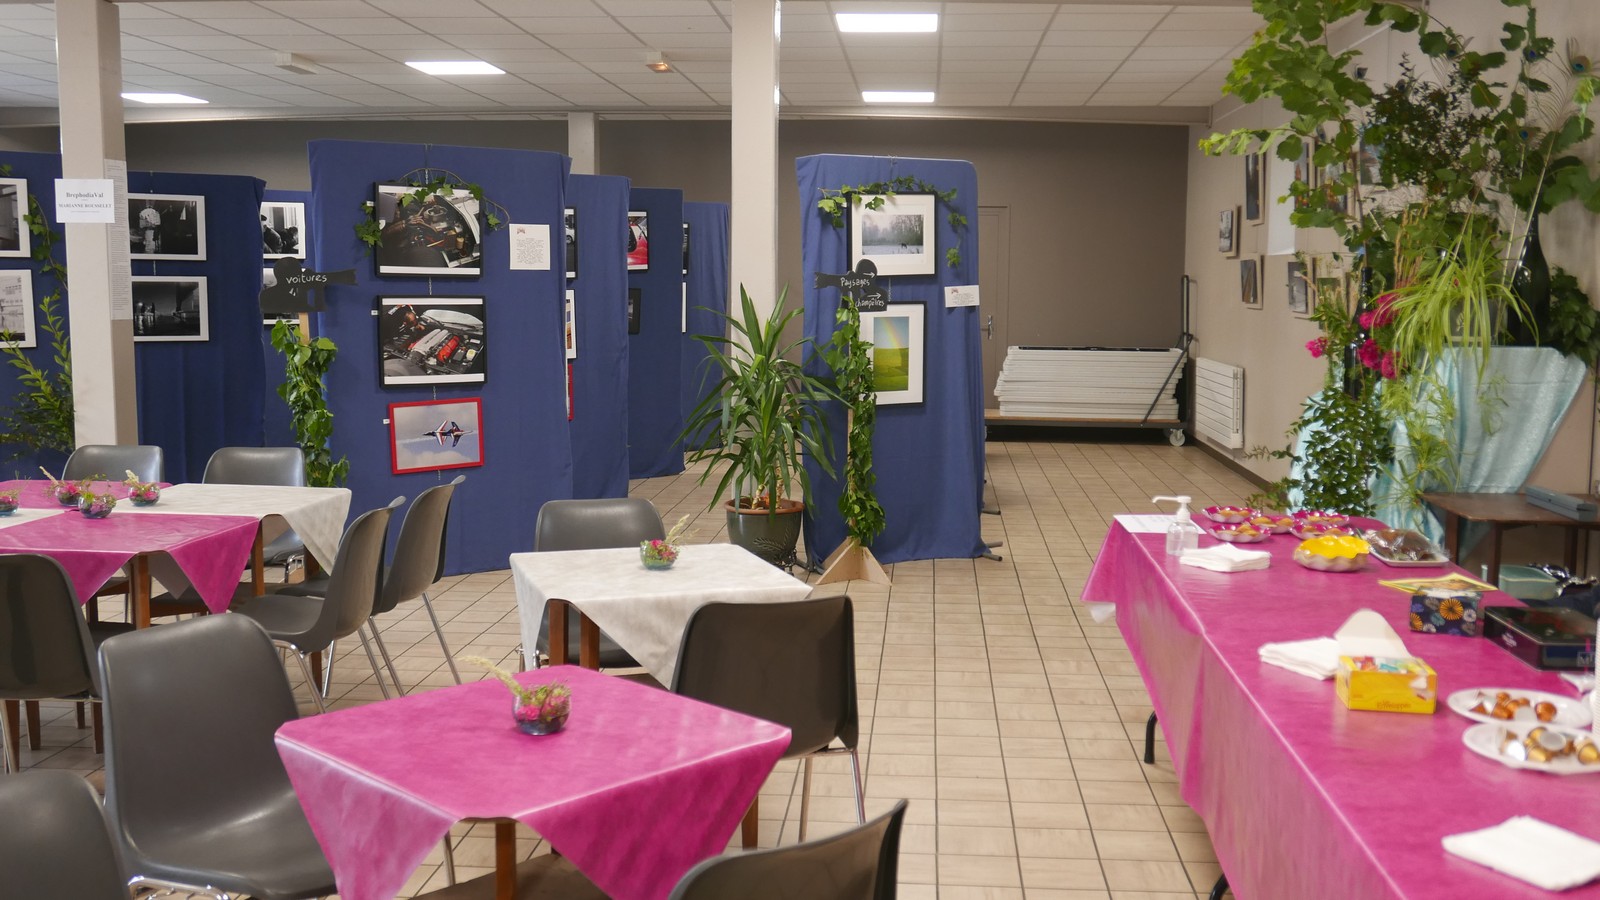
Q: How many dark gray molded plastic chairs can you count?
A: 10